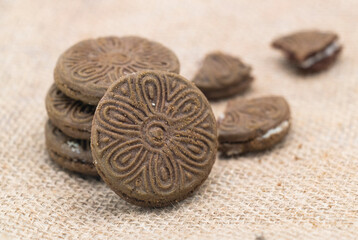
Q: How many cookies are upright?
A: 1